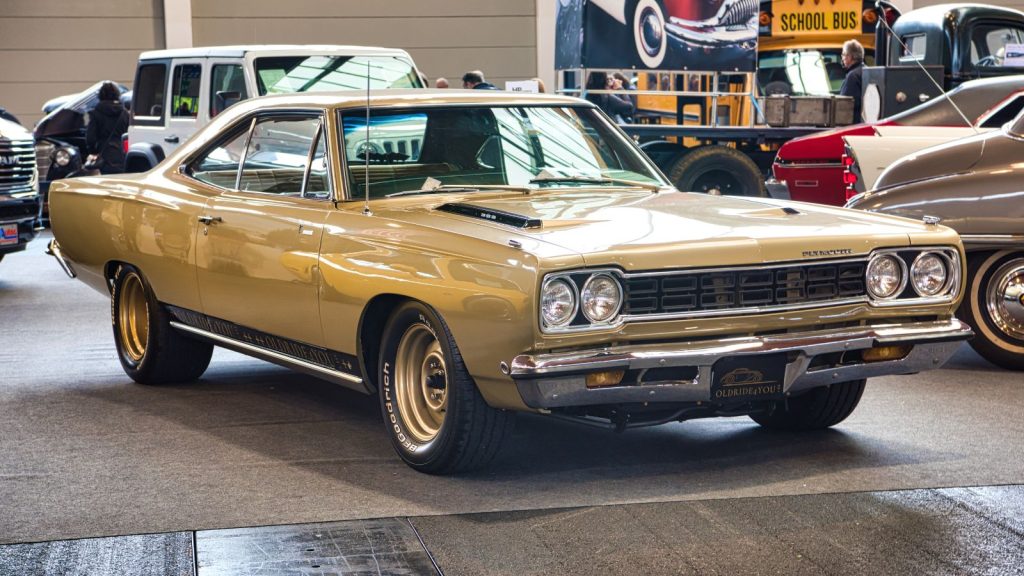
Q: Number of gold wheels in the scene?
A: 2